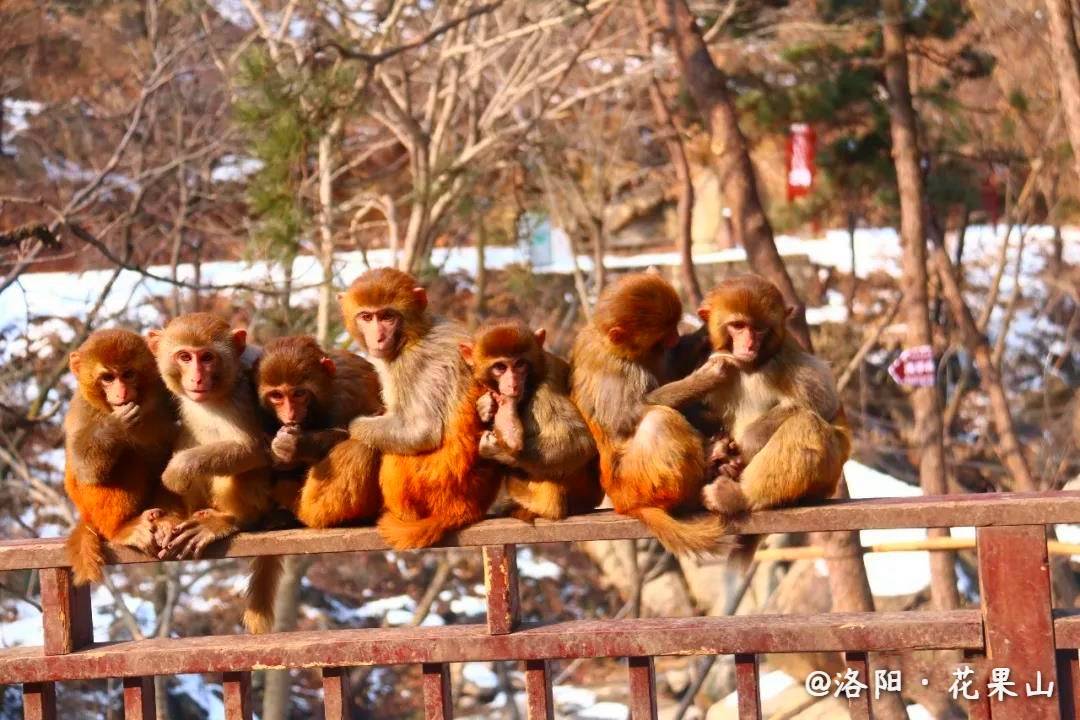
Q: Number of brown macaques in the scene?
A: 7